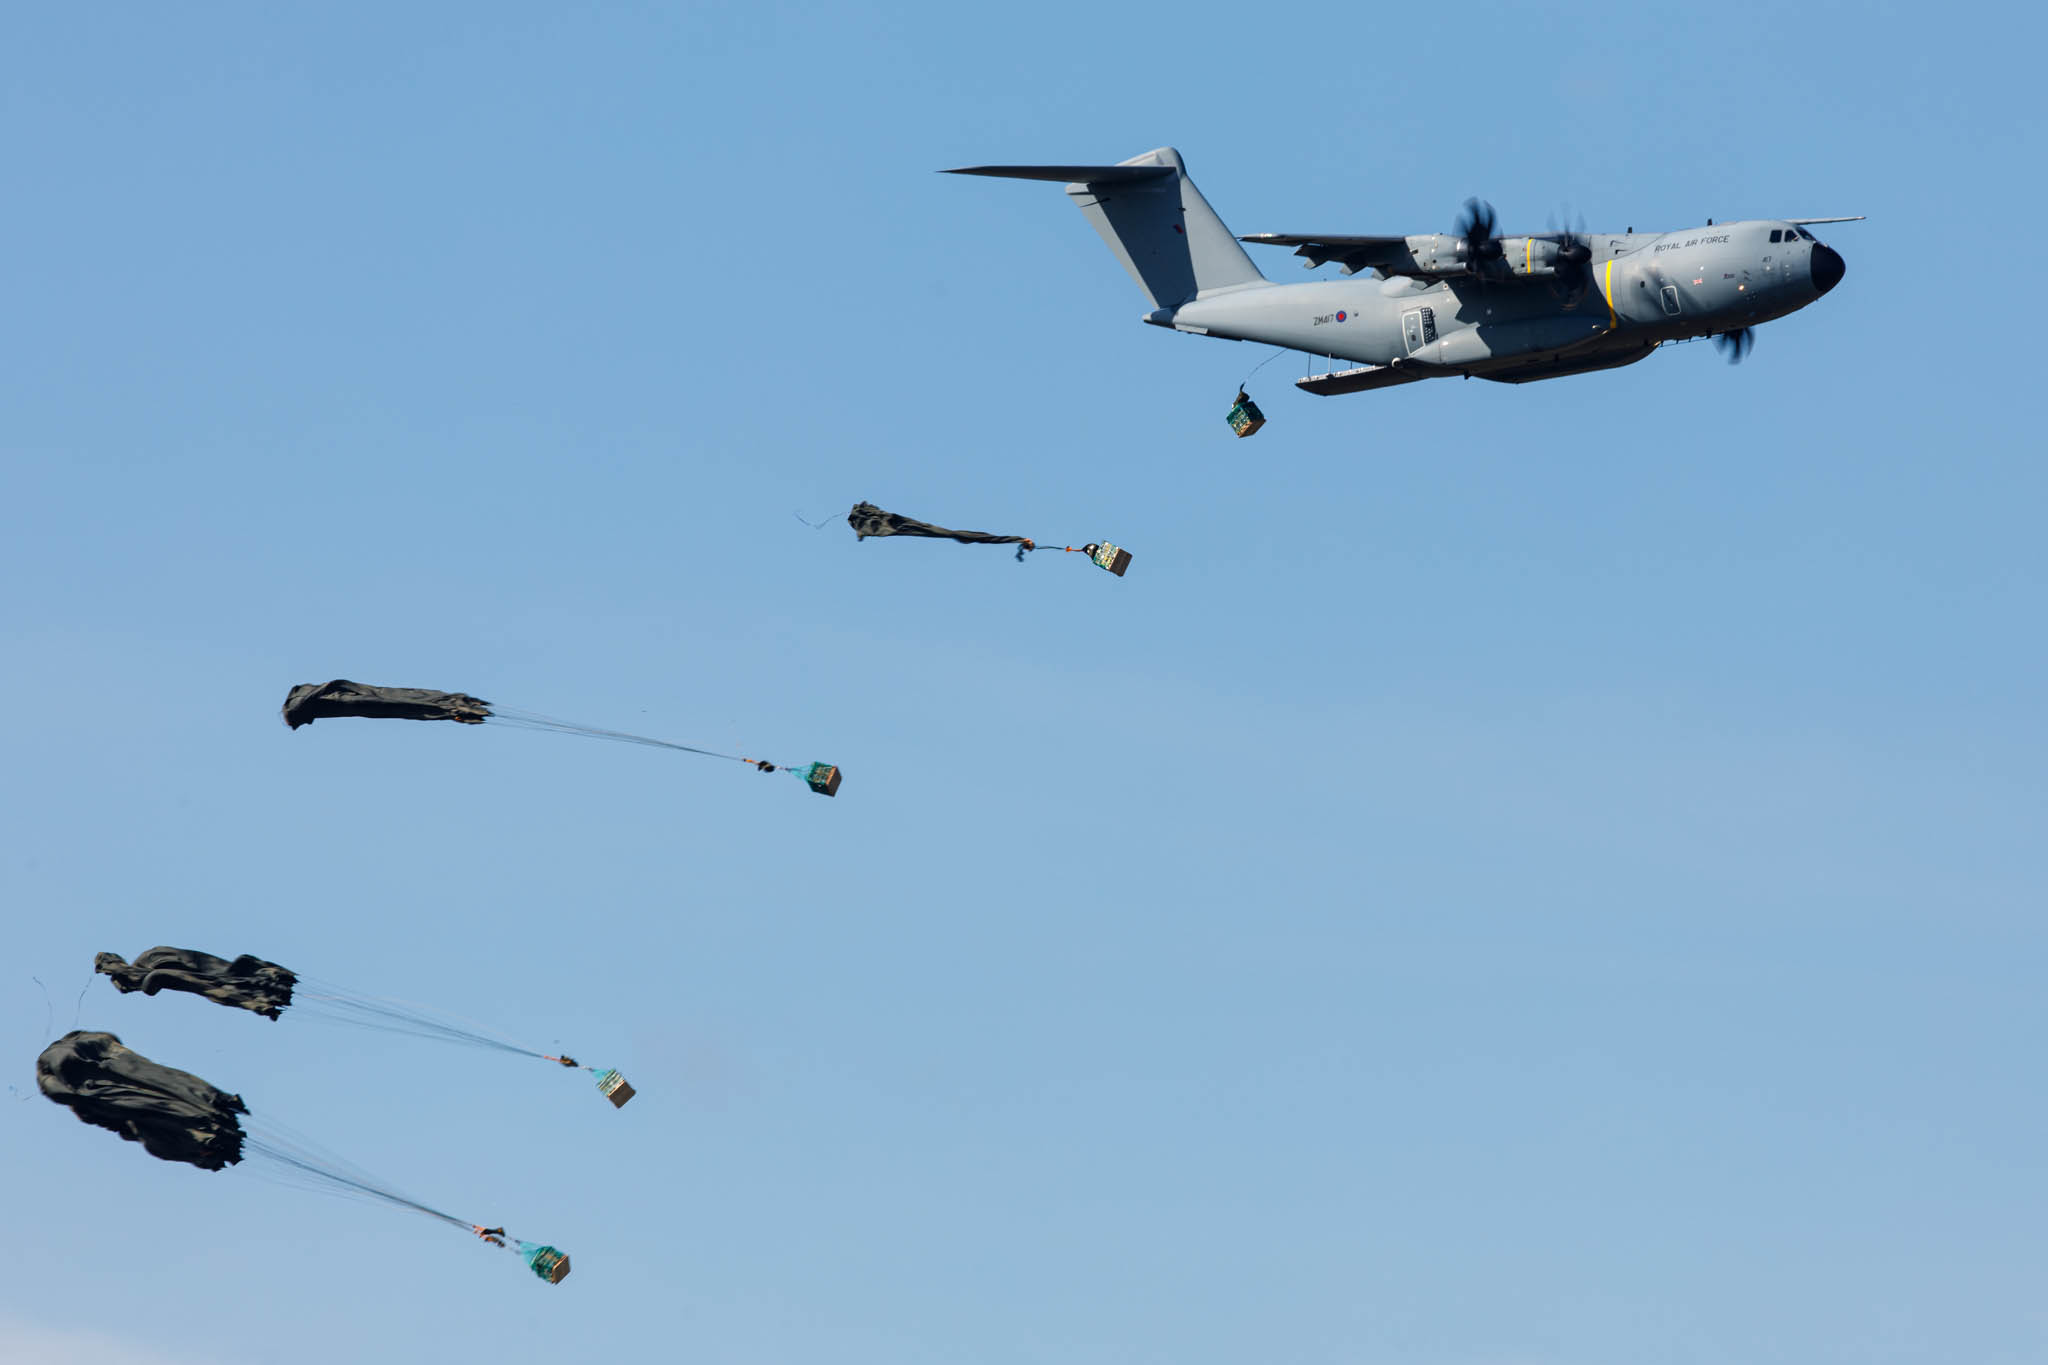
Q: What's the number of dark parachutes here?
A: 4